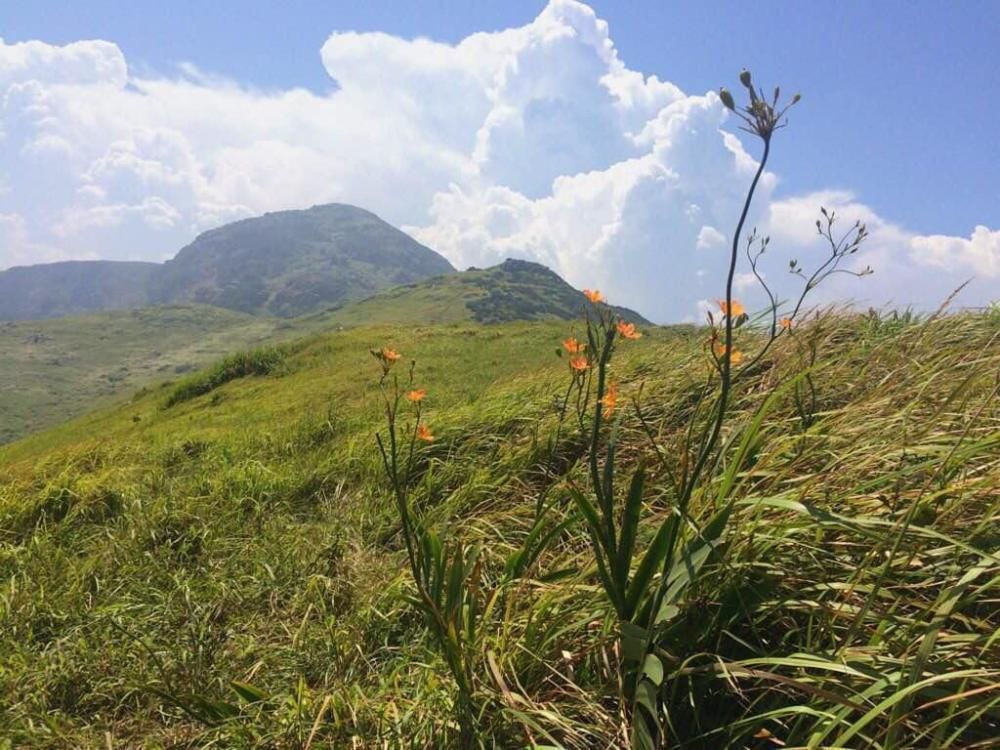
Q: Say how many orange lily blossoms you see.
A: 11